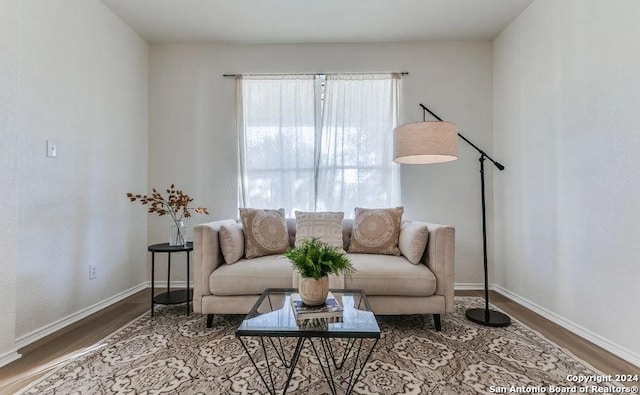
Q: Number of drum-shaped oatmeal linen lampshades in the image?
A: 1